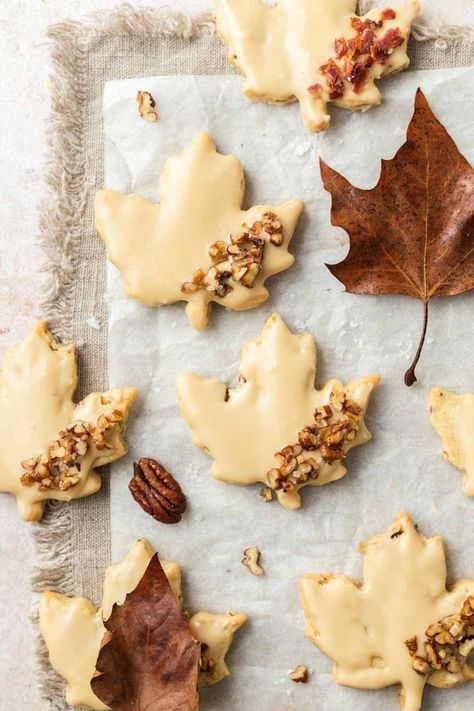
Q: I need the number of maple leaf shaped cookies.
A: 7